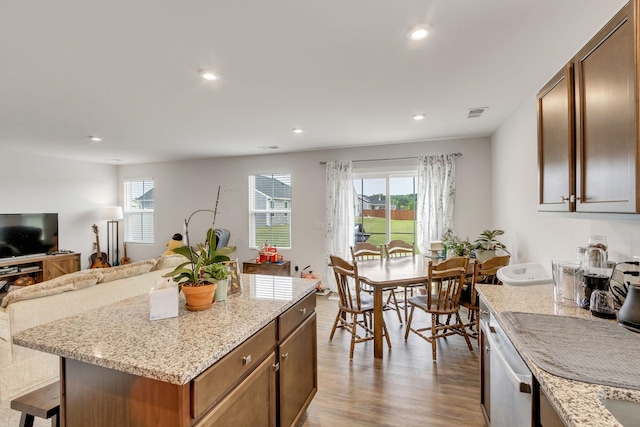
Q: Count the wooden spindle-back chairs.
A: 5